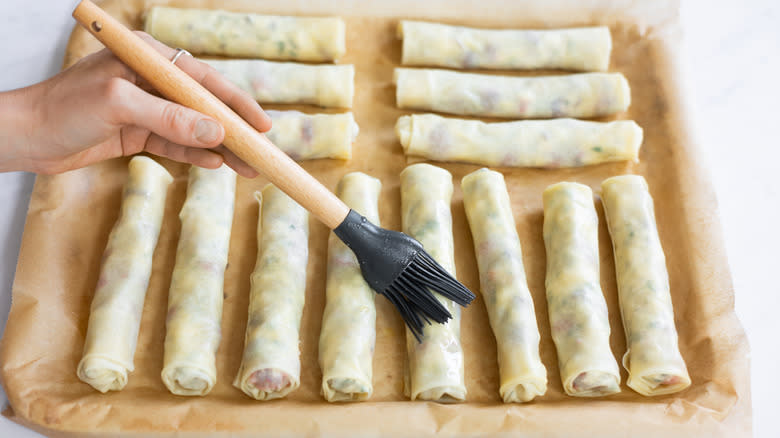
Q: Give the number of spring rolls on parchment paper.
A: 14